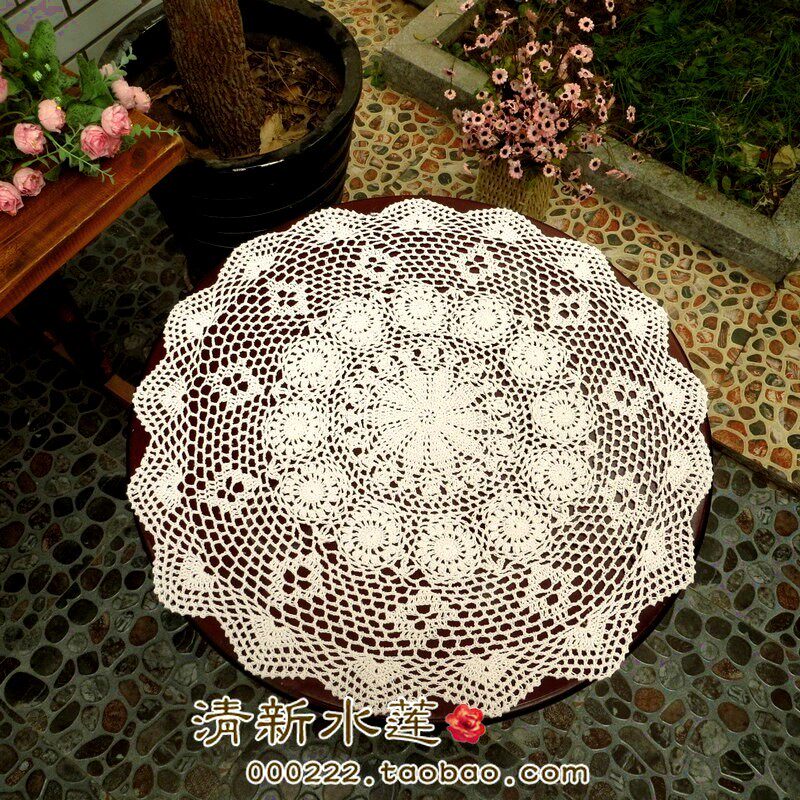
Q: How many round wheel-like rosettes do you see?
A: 12